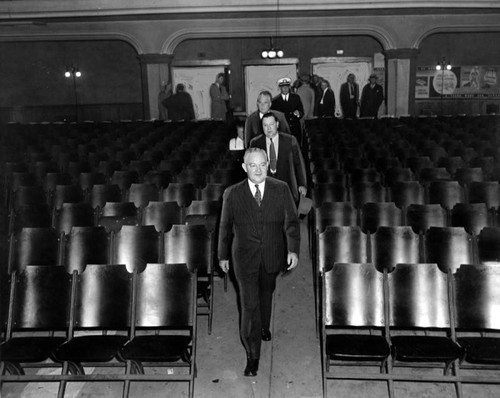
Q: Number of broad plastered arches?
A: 3